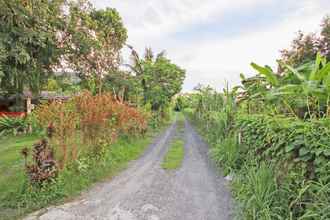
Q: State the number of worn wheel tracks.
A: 2